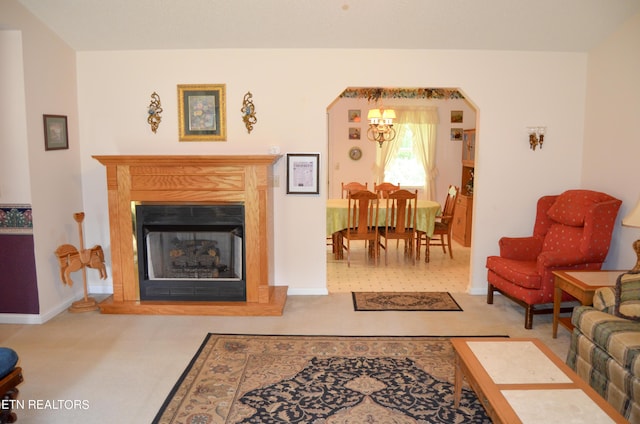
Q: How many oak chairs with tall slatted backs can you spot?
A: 5